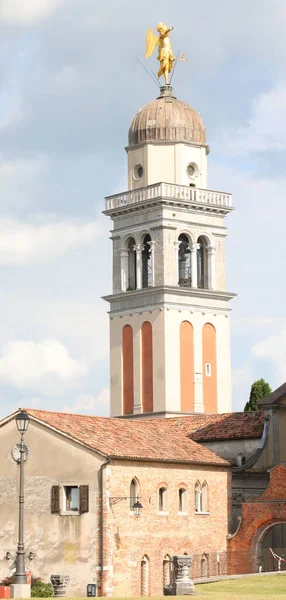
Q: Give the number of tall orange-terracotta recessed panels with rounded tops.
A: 4